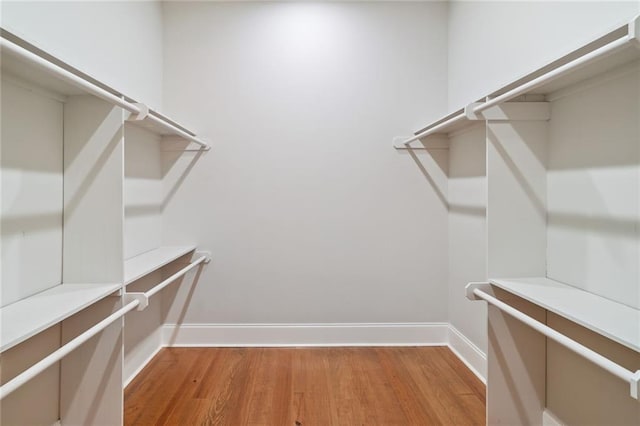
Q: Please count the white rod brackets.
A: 9